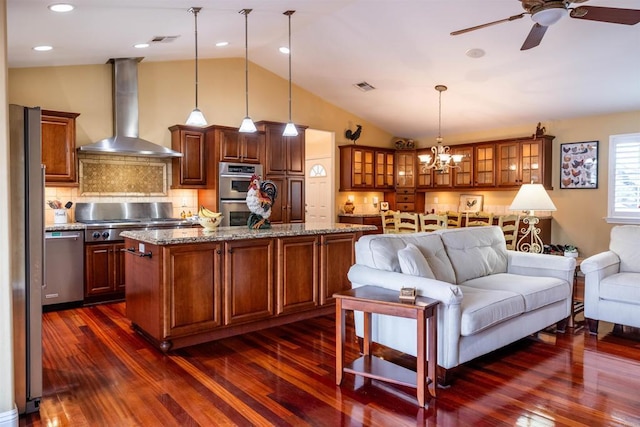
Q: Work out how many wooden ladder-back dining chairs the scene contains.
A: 6